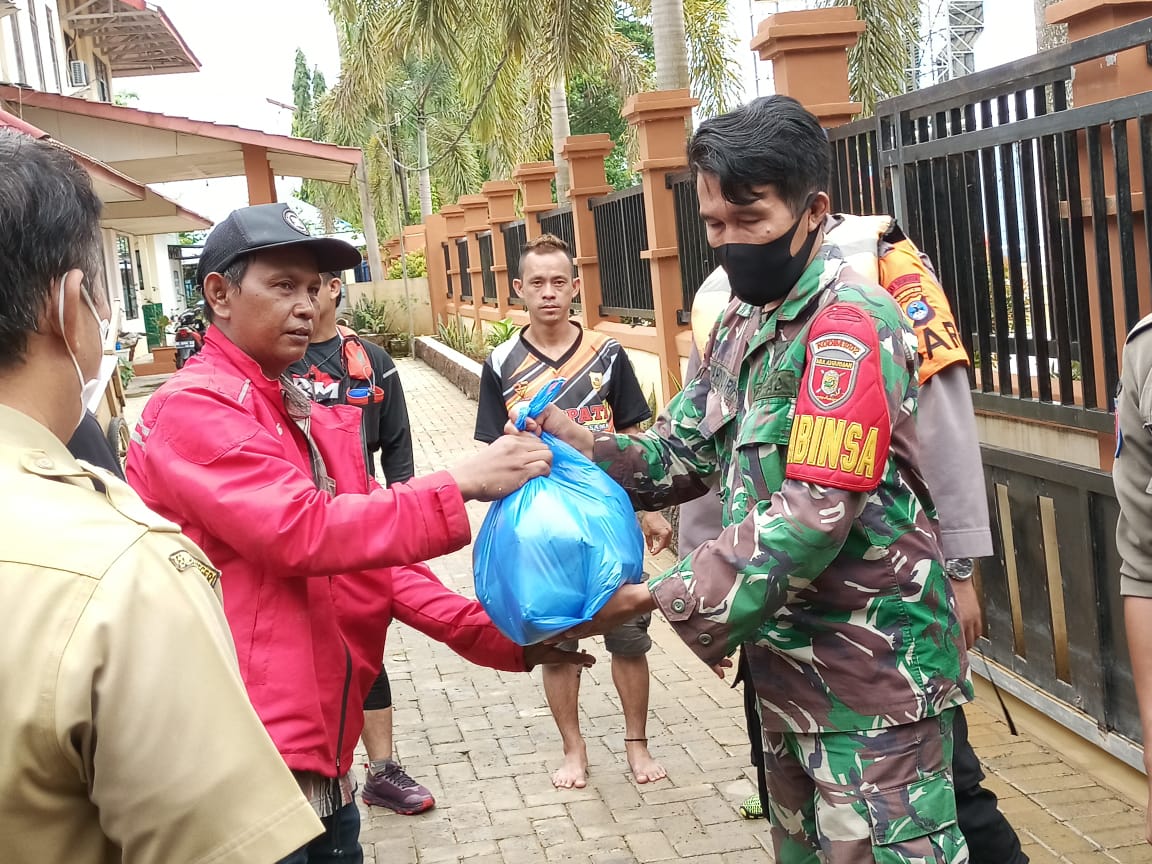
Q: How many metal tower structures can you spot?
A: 1